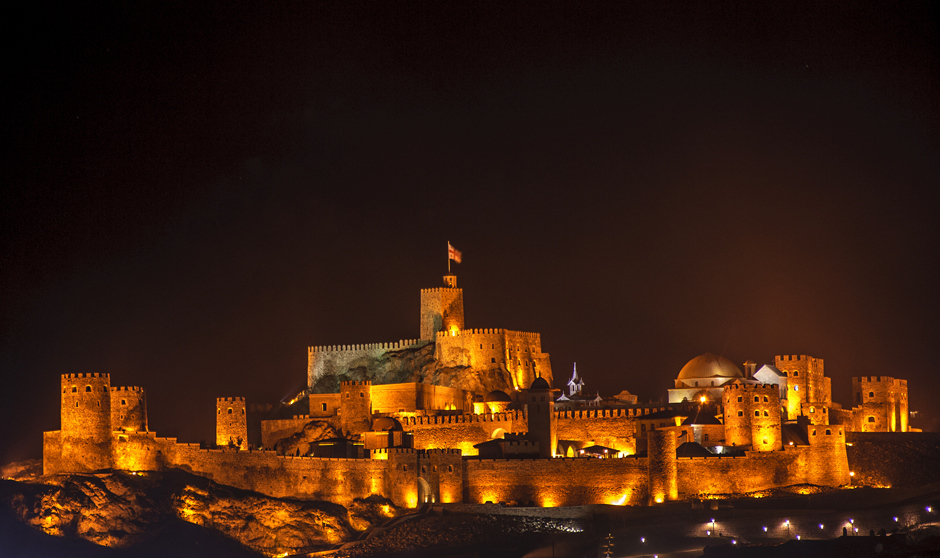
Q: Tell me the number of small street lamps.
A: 13